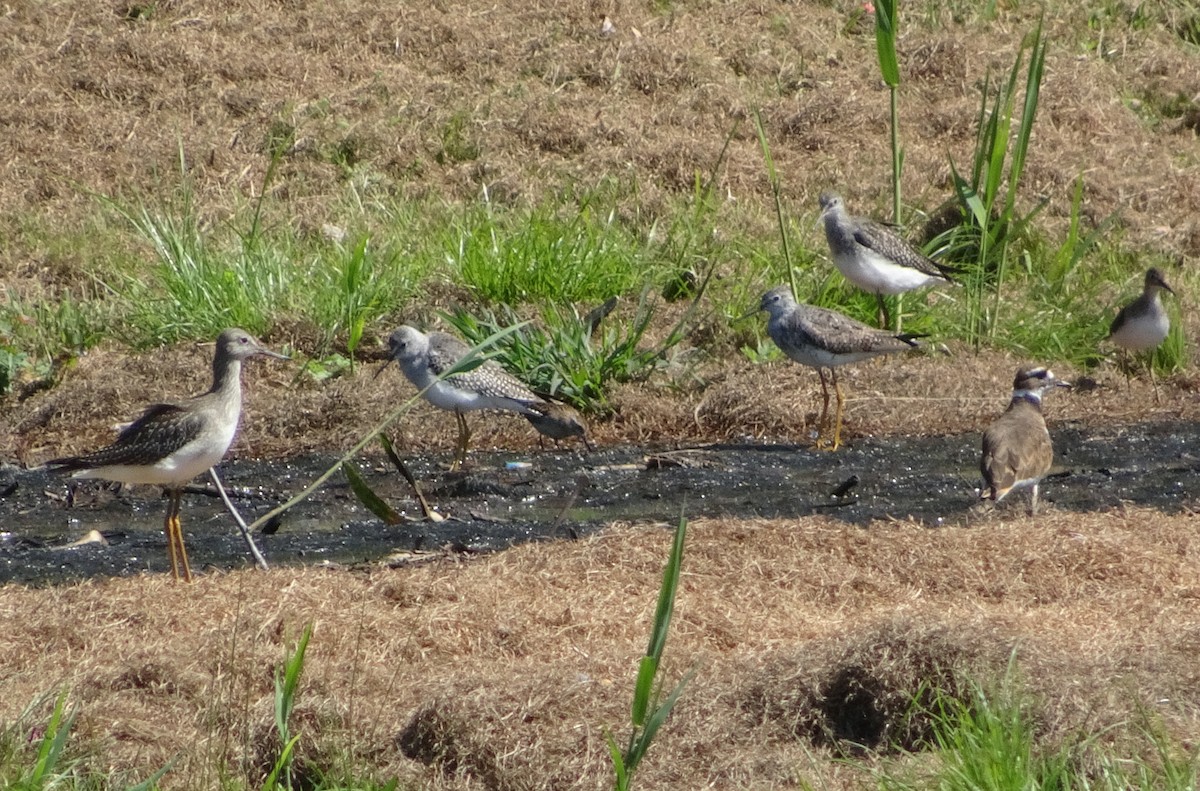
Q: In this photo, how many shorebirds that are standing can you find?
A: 7